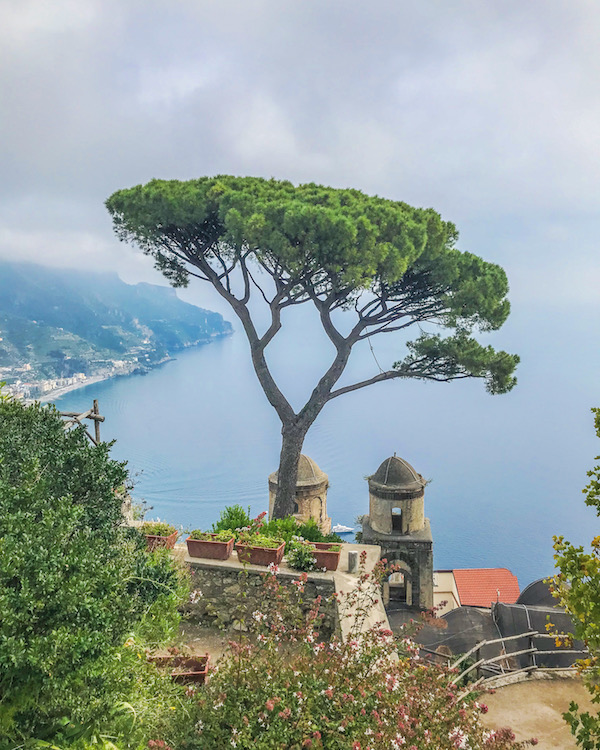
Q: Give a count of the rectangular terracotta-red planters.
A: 5